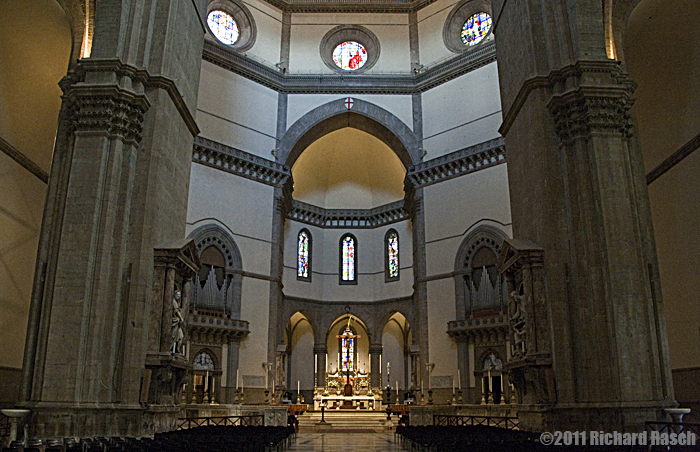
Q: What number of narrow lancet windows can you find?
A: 4